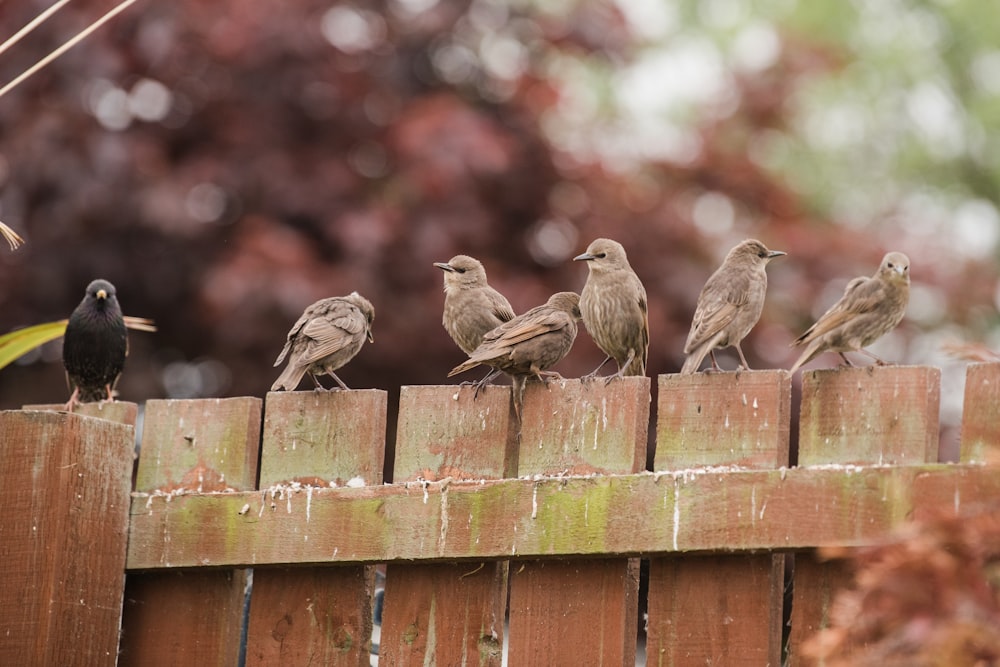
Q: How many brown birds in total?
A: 6